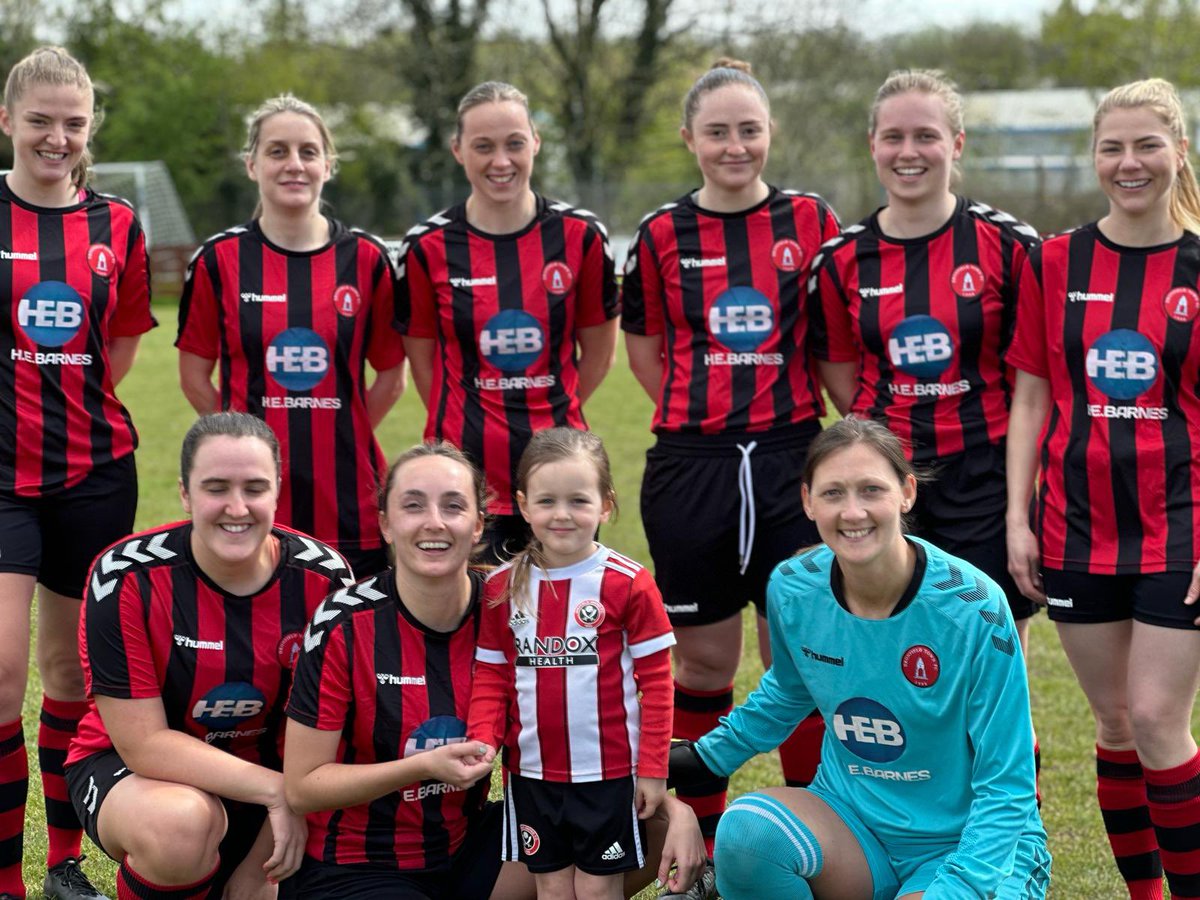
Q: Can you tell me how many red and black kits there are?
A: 8